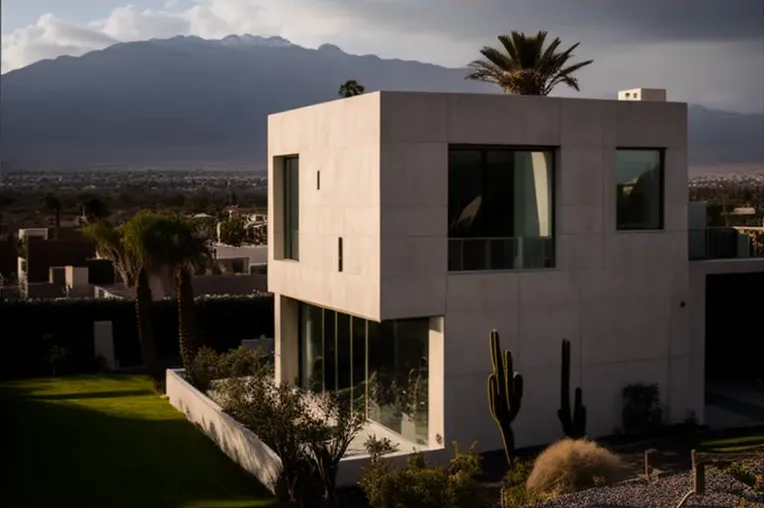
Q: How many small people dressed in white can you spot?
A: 0